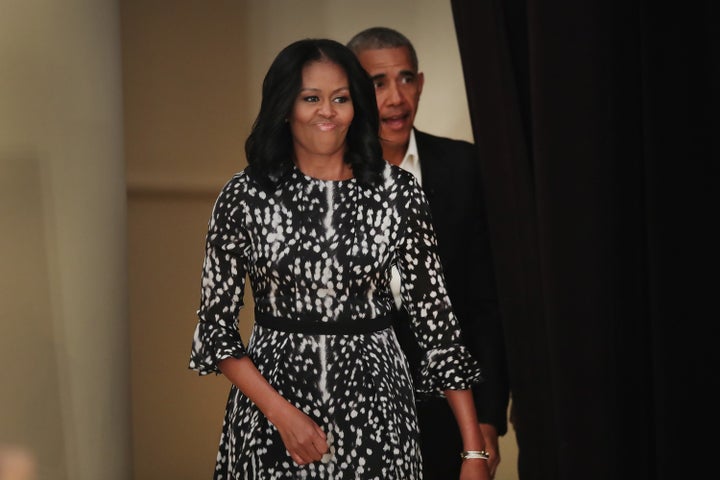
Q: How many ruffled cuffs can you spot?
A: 2